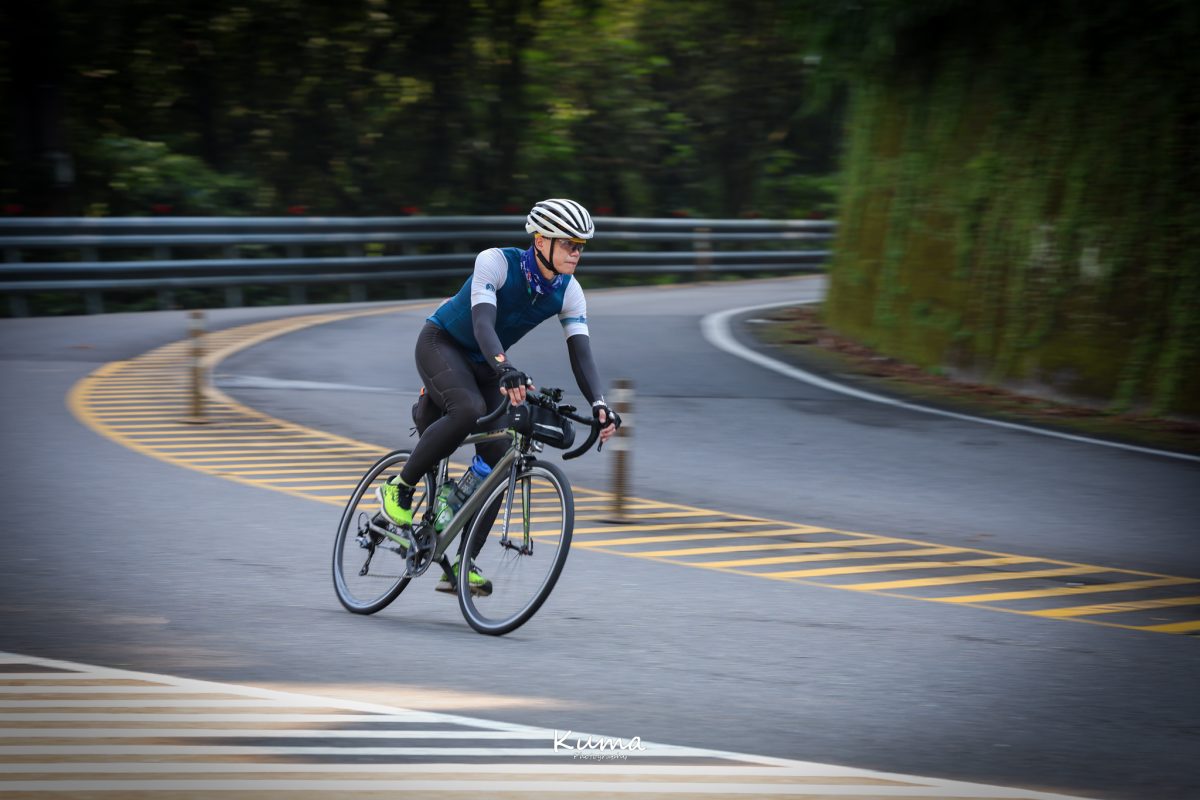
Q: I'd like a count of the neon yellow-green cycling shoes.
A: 2